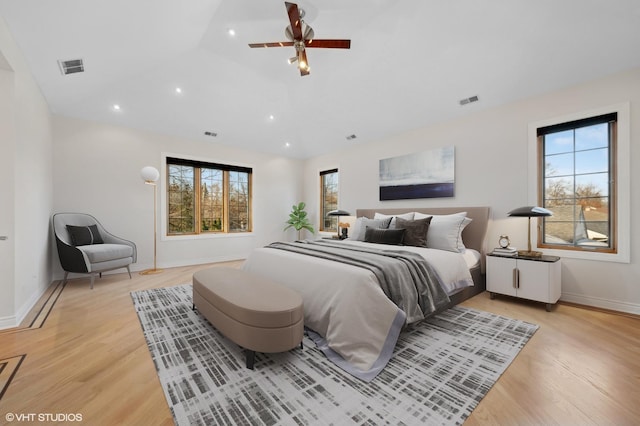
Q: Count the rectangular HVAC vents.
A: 4